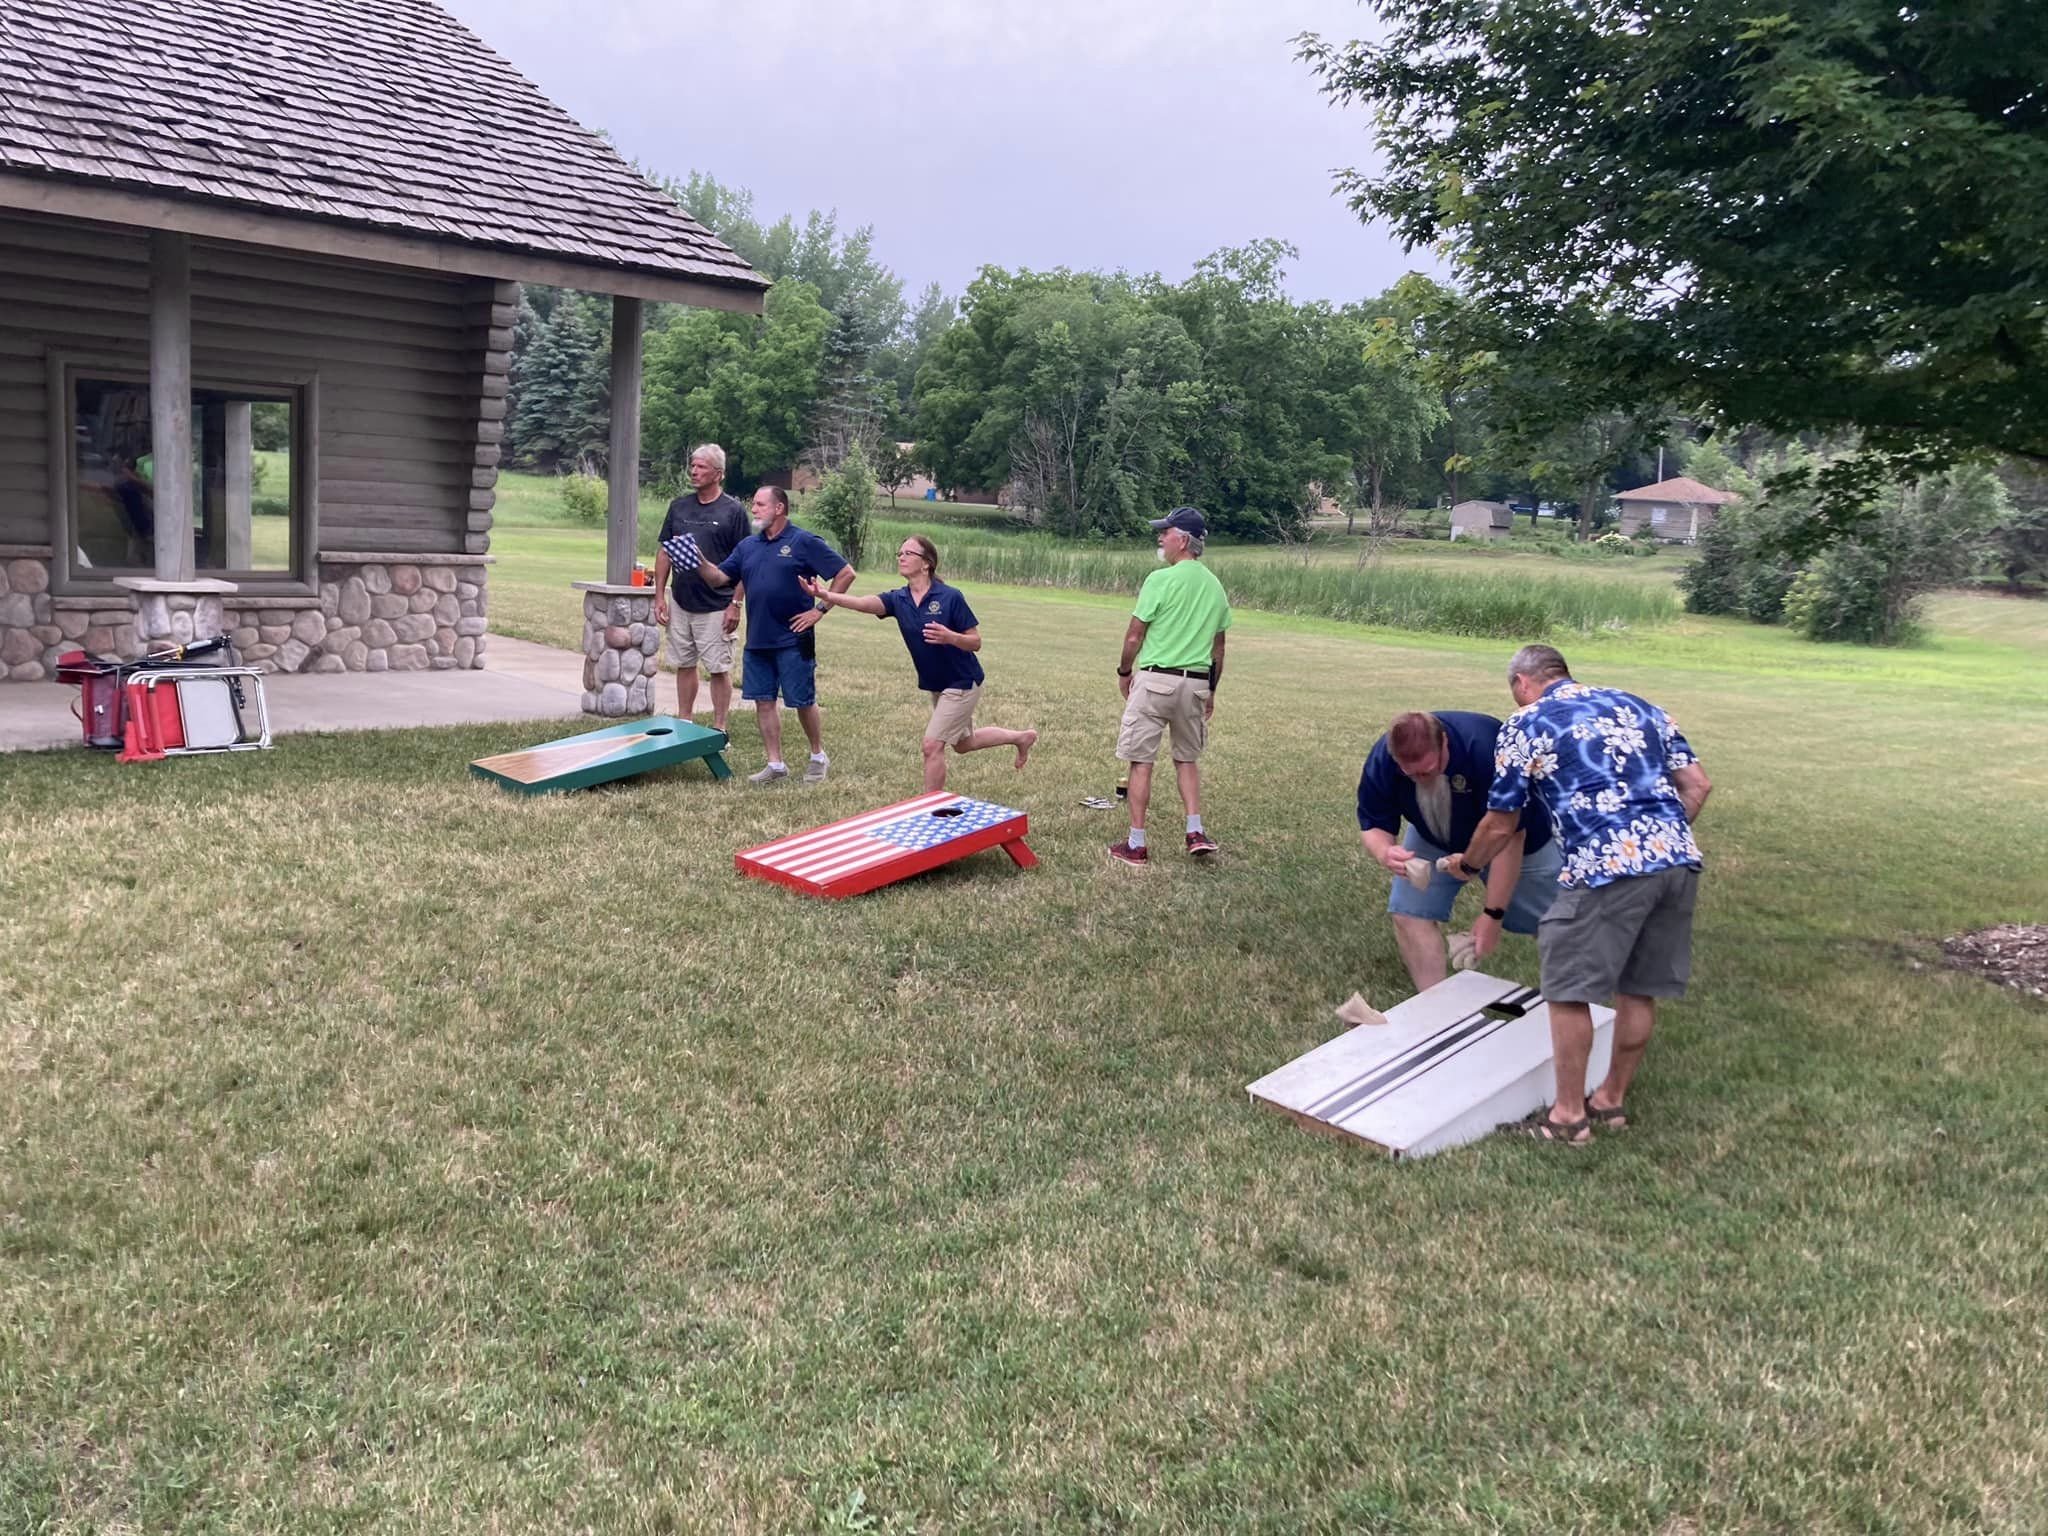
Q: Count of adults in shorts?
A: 6